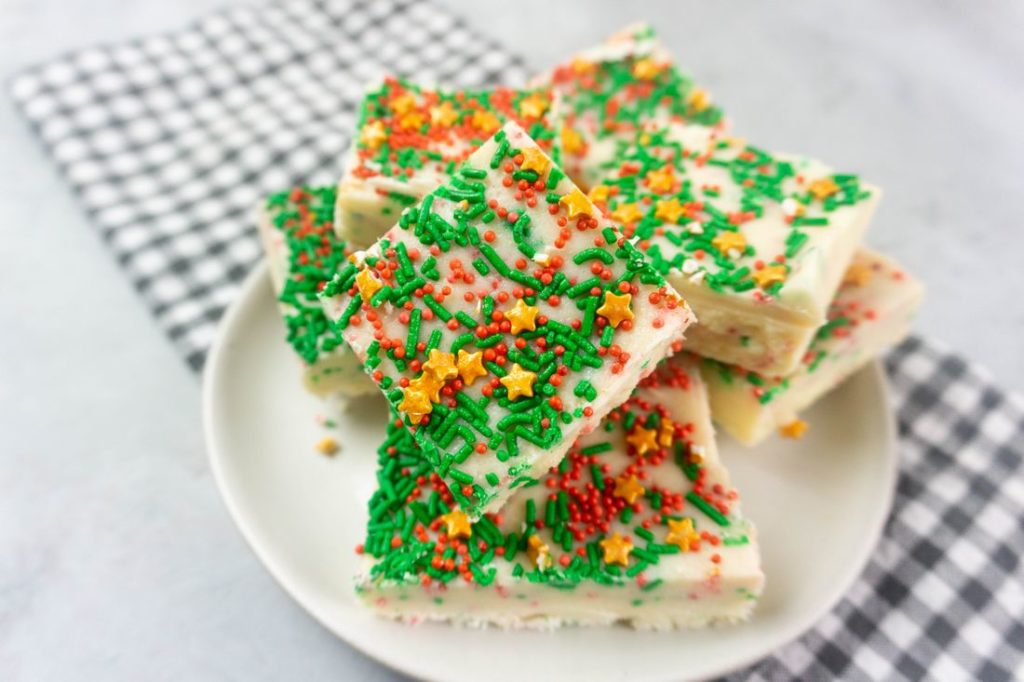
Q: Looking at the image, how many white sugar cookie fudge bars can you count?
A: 7